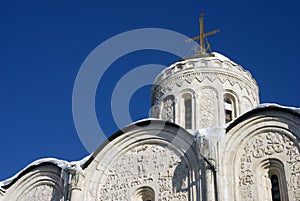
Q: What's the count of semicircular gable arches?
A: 3